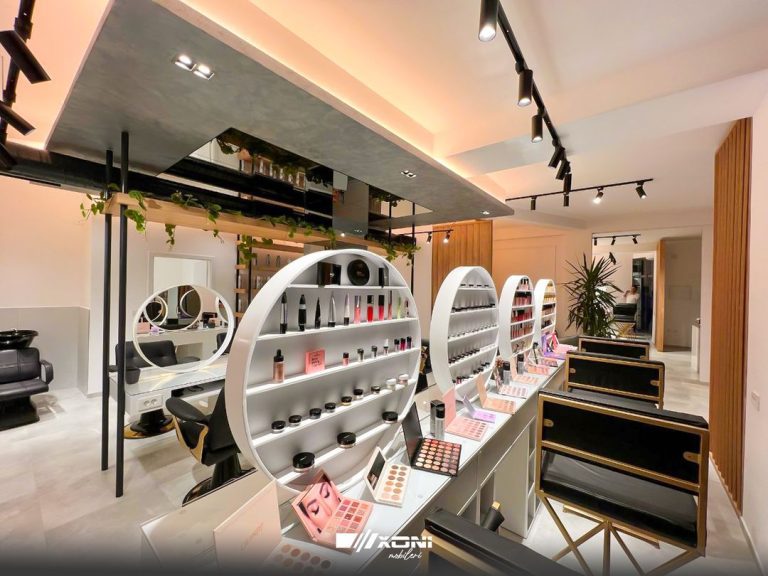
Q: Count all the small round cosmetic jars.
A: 12